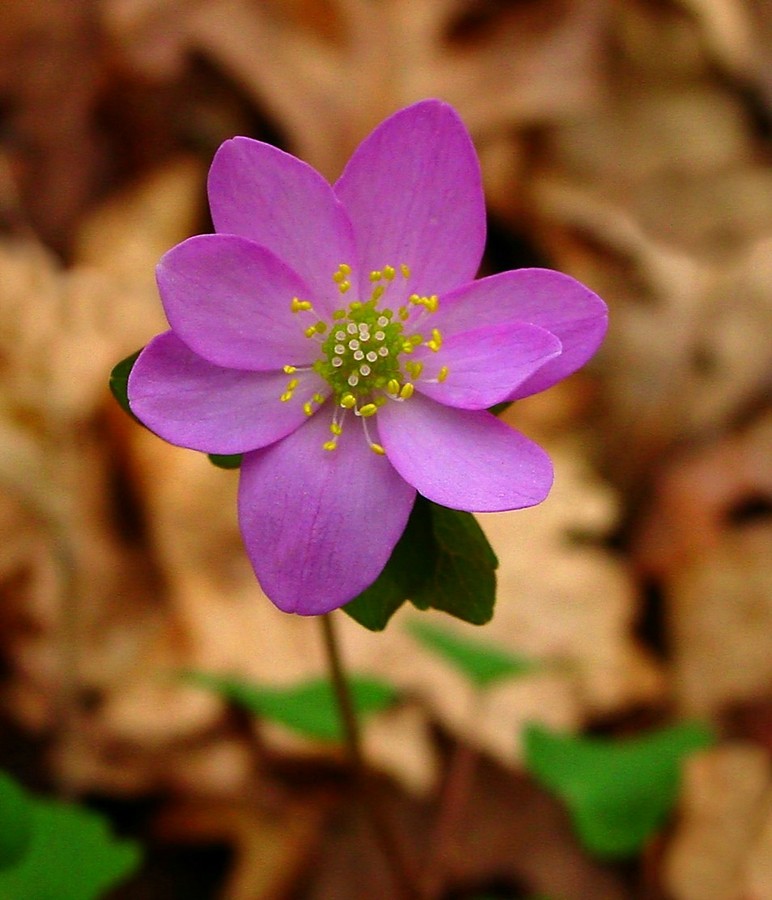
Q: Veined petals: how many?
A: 8